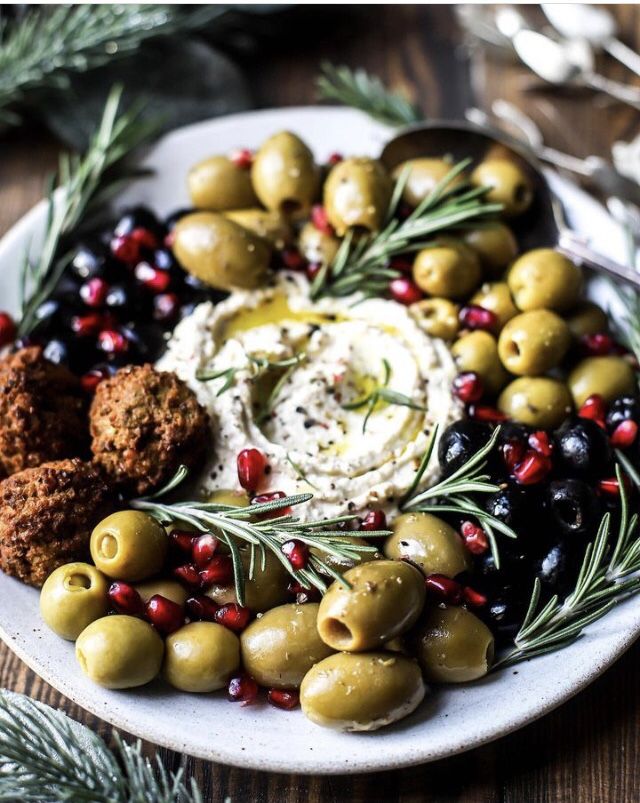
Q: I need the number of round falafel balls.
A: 3